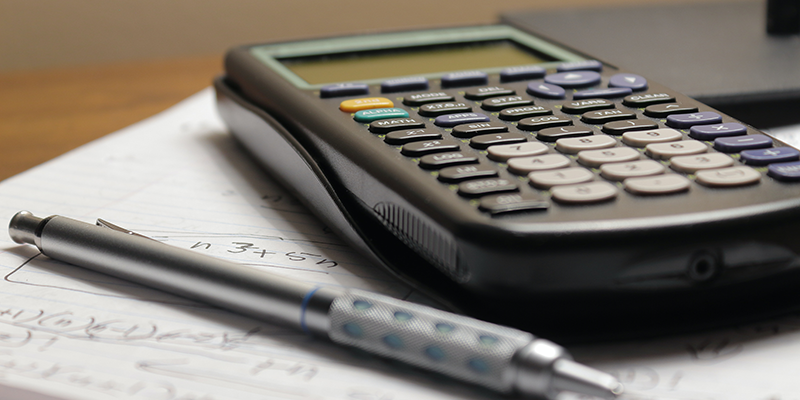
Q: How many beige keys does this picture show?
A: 12